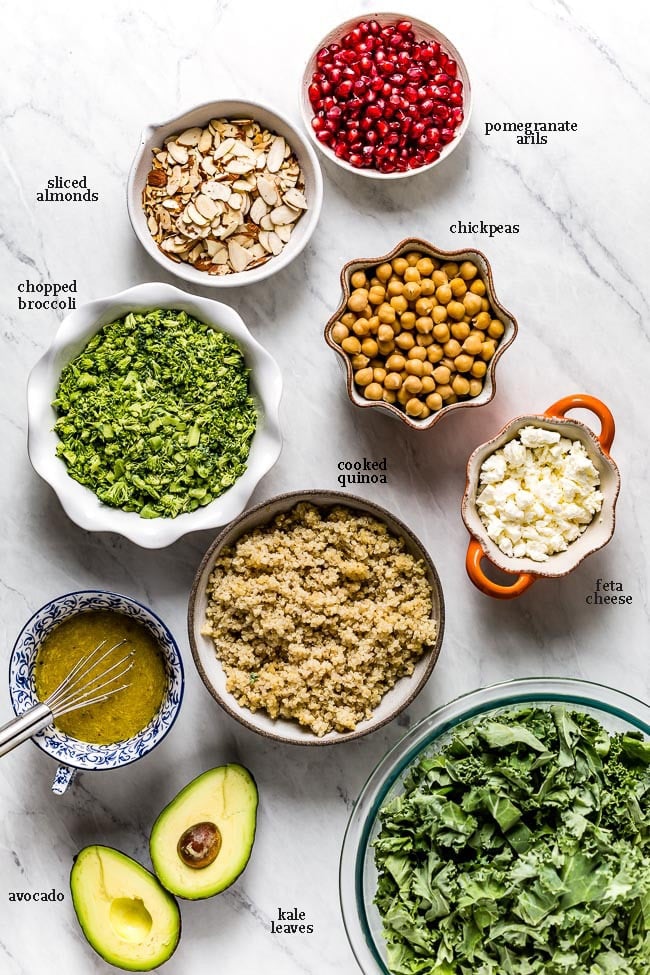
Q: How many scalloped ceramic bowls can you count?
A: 3